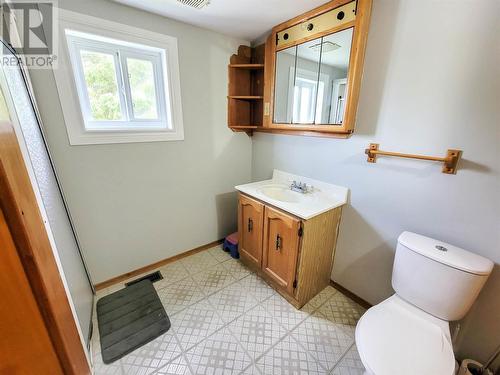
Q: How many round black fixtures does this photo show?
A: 3